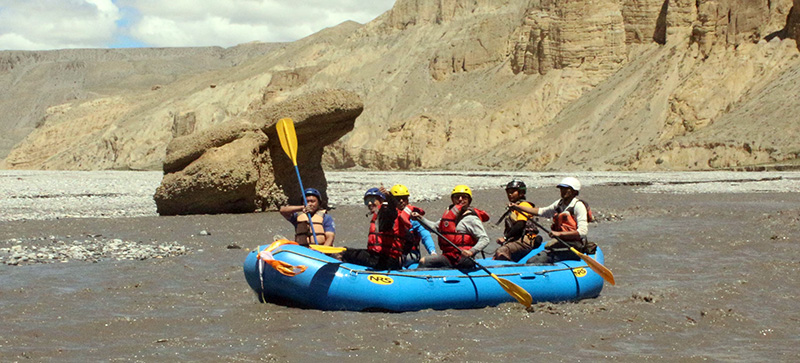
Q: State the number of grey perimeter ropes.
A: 1